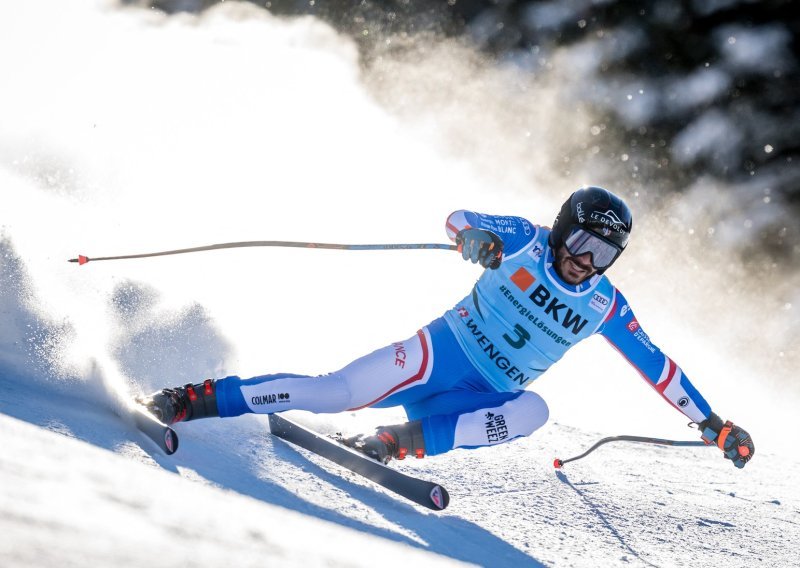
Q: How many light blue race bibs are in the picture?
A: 1